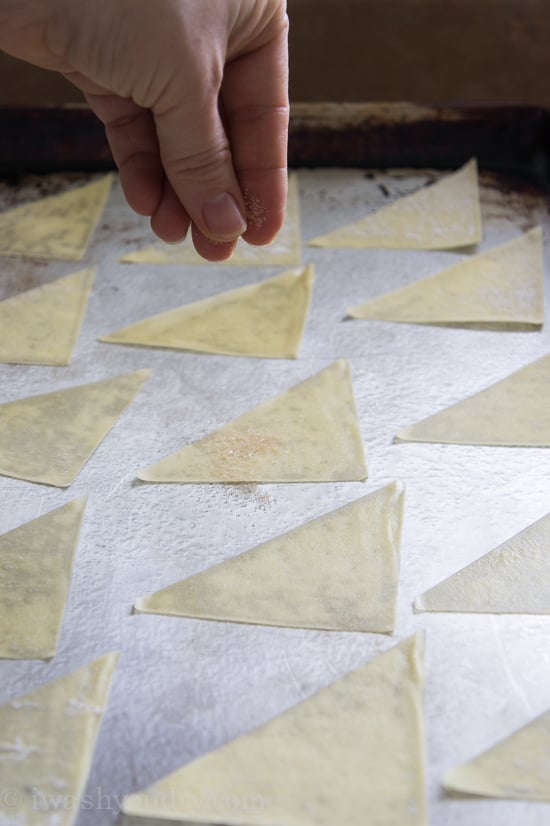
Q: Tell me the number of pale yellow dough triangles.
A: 15